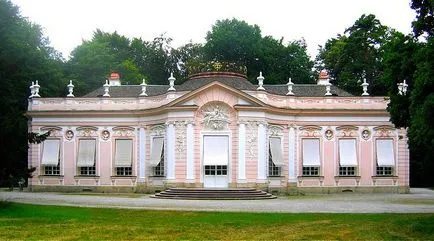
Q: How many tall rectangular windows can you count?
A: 8